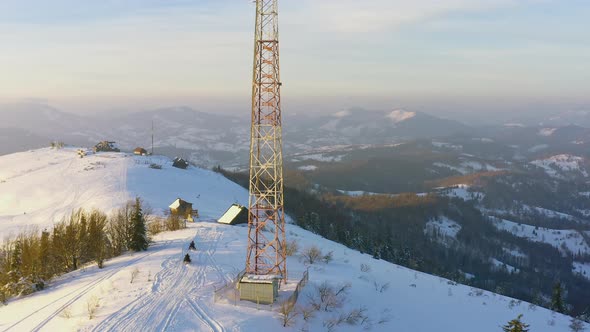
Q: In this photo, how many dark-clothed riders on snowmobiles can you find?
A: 2